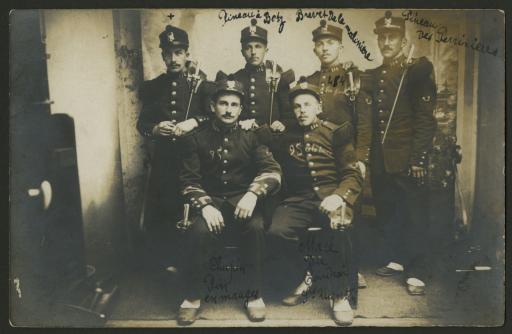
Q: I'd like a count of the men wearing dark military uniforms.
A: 6